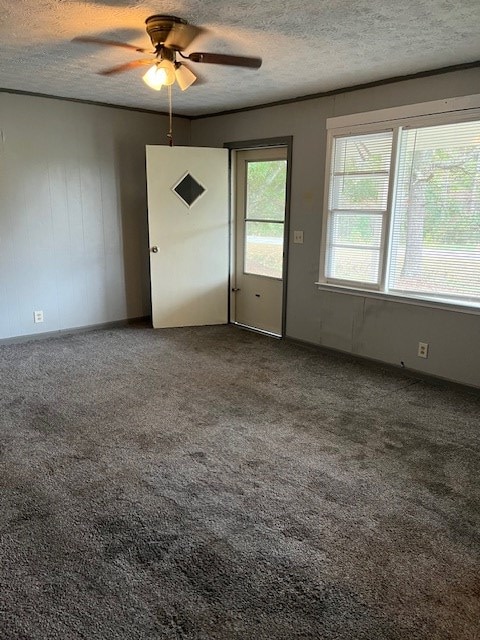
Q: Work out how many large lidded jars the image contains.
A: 0